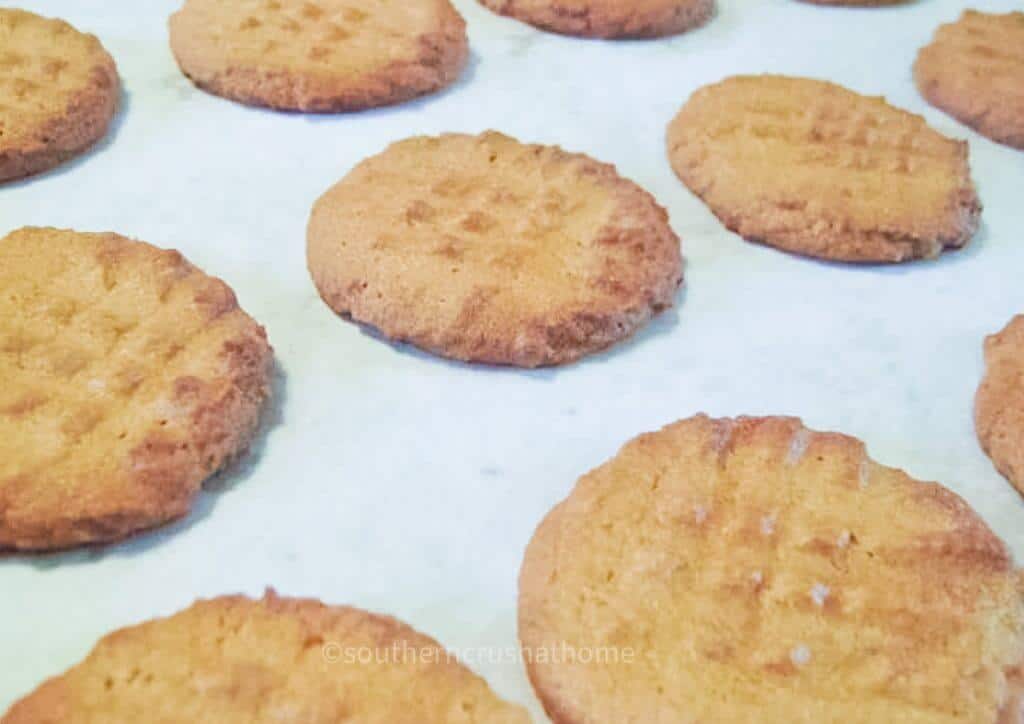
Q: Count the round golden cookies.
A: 11